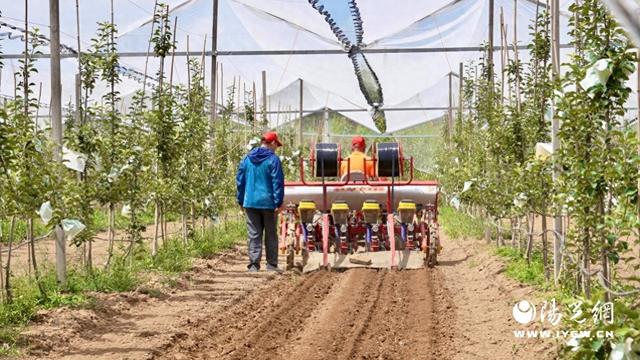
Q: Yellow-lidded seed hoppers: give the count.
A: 4